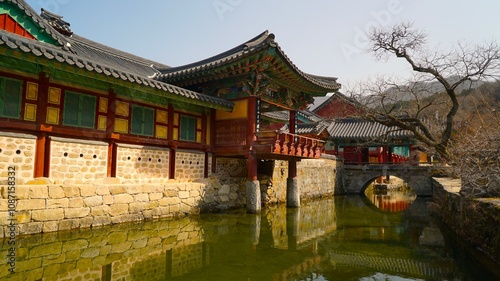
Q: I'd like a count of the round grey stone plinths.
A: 2